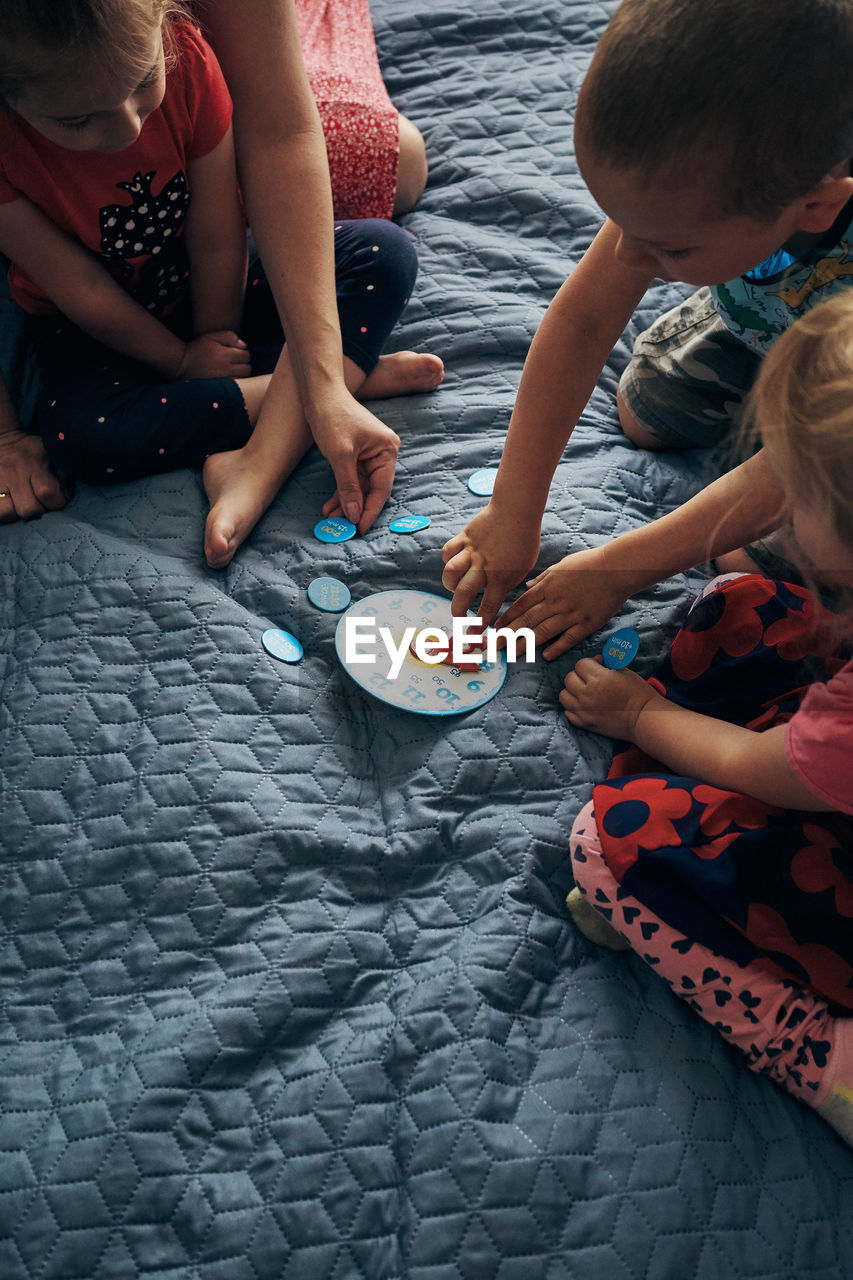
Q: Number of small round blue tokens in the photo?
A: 6